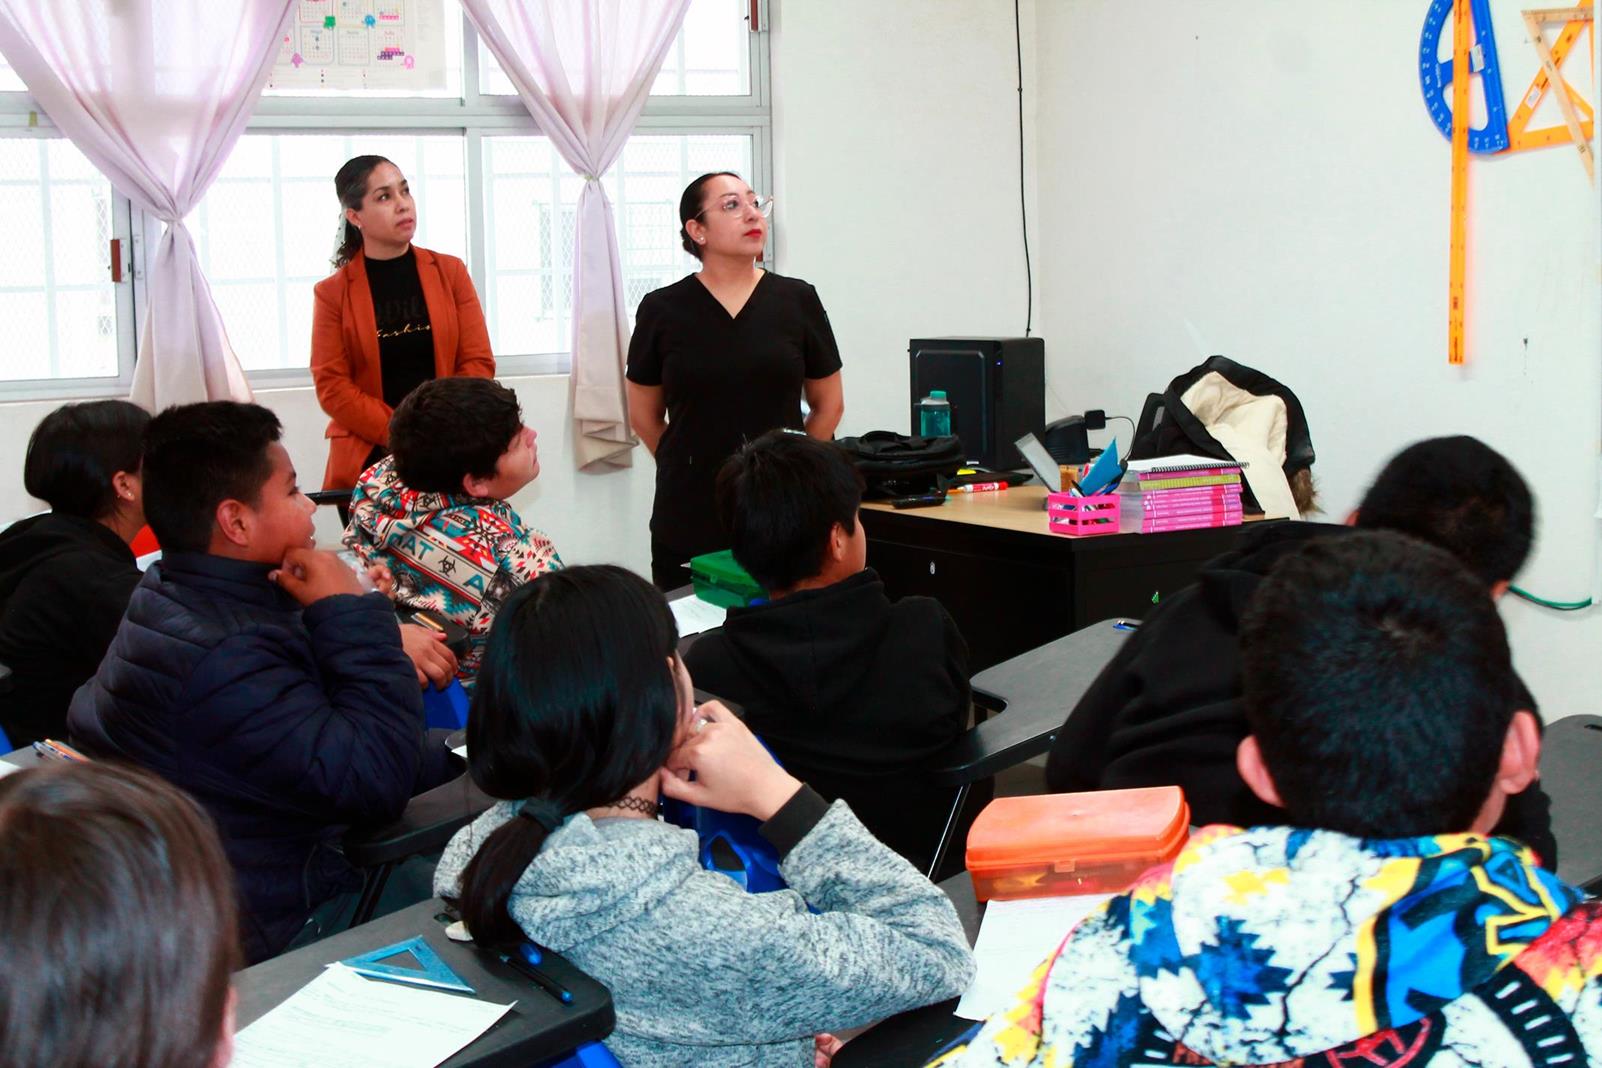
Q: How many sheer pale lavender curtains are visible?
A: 2